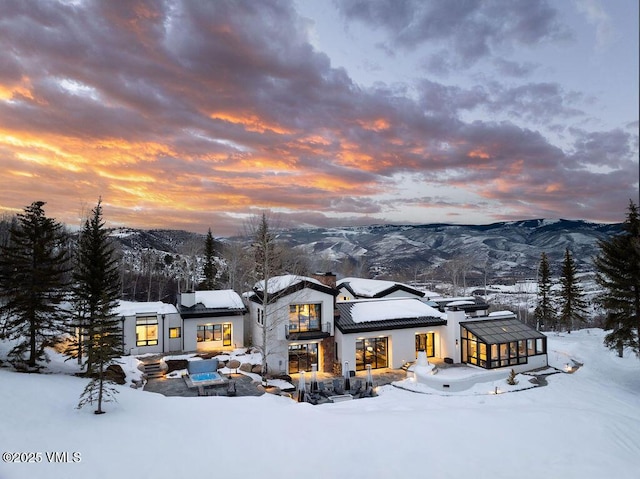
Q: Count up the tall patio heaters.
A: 4